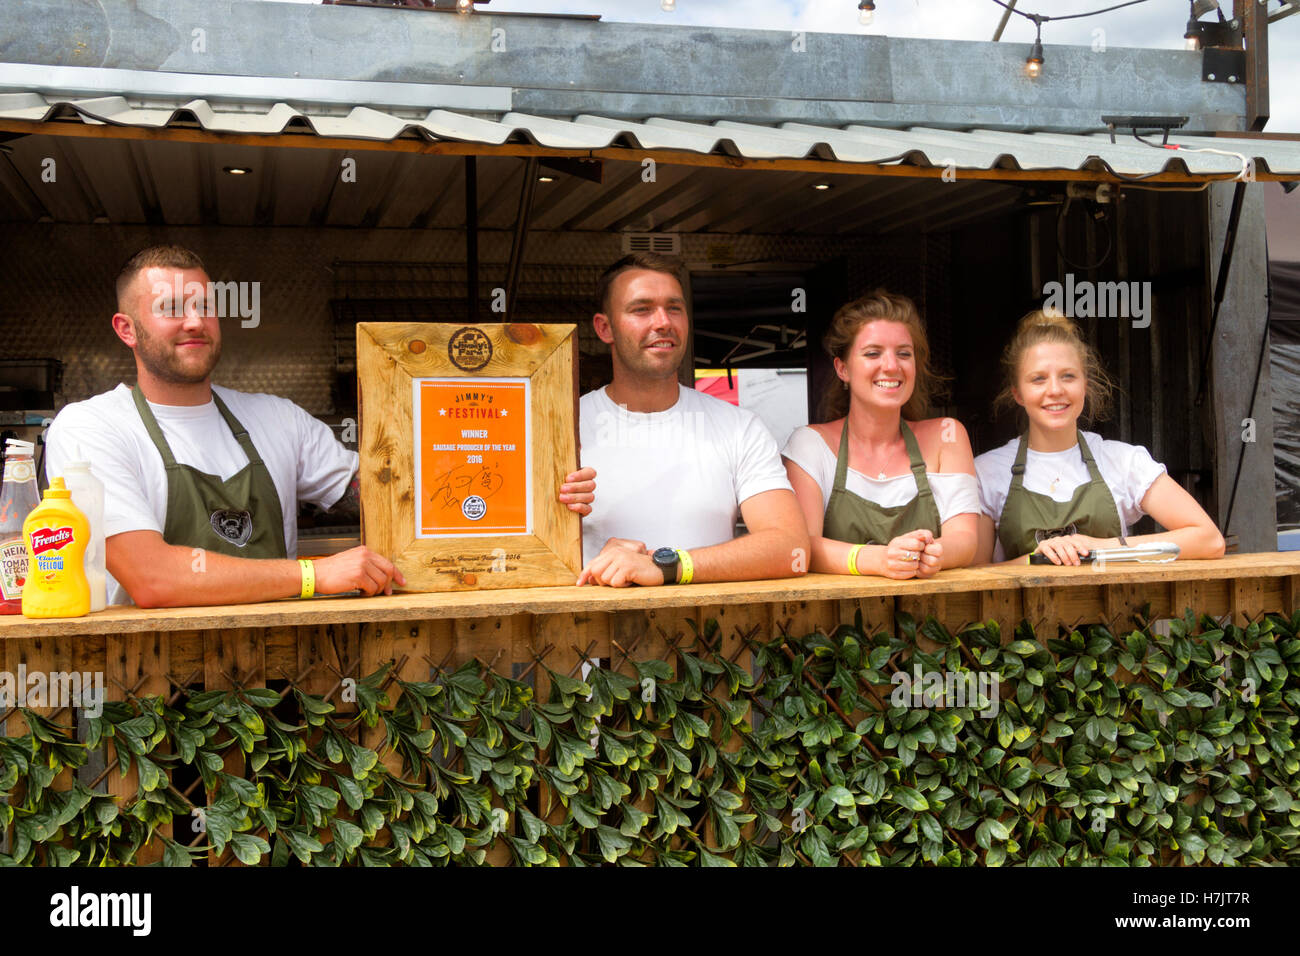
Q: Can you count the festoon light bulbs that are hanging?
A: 5